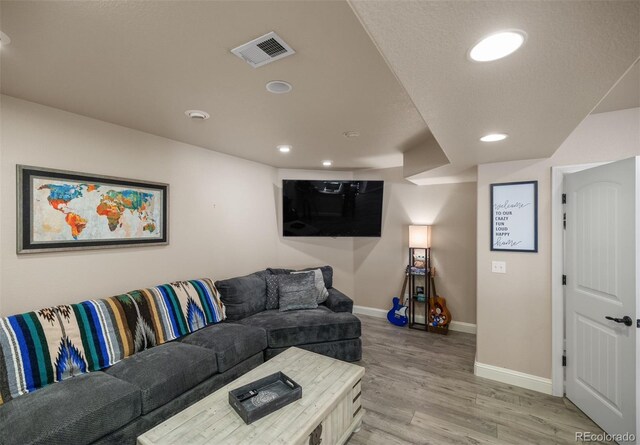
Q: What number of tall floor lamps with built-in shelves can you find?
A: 1